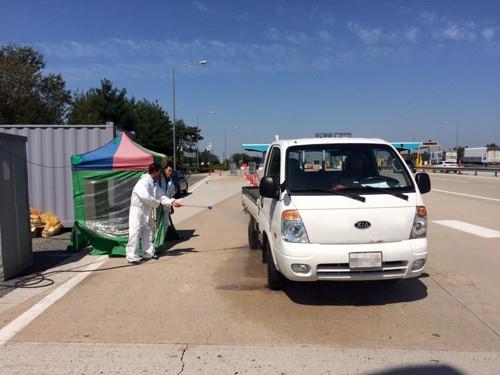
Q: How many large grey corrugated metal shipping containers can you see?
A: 1